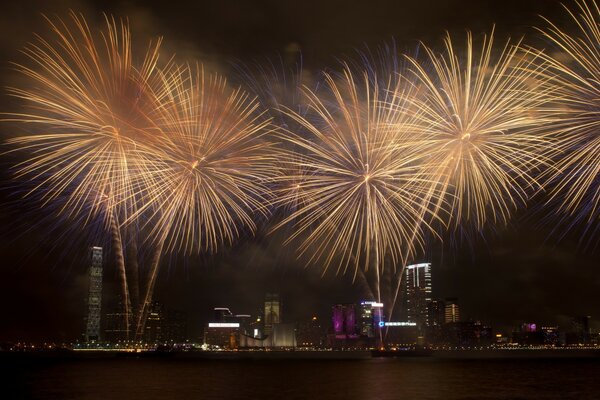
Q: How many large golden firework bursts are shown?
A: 5